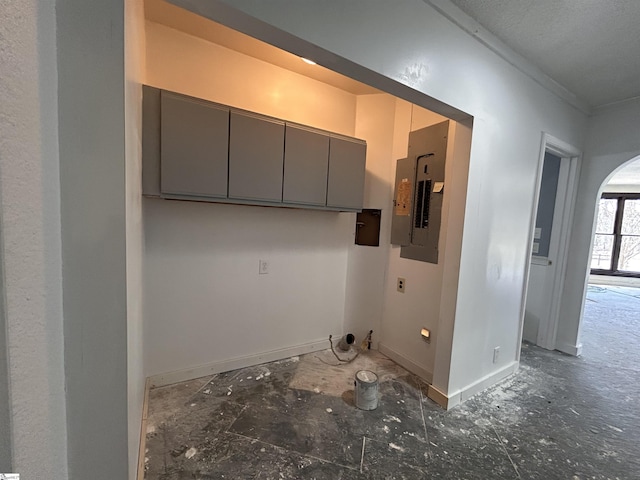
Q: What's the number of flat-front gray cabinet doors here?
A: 4